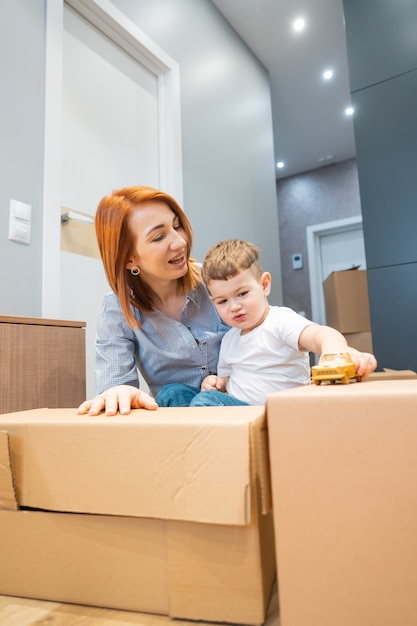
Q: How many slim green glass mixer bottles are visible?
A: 0